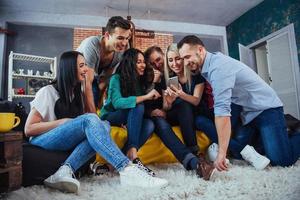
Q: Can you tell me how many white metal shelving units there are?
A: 1